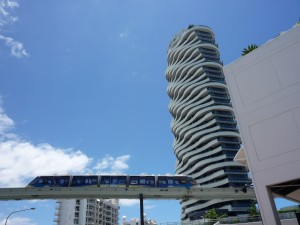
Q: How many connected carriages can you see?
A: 5